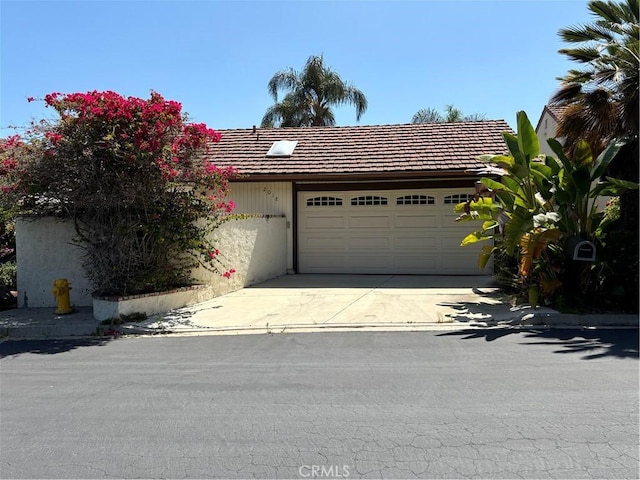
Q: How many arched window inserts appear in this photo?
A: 4